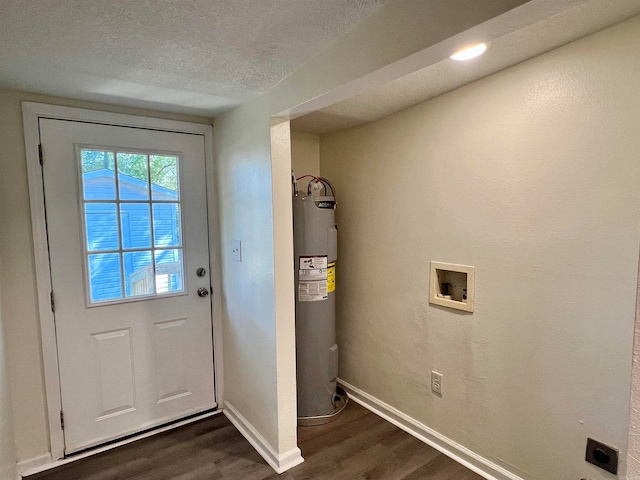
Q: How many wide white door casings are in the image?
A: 1